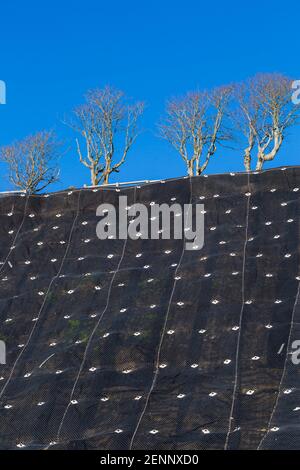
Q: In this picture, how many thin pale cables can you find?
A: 6